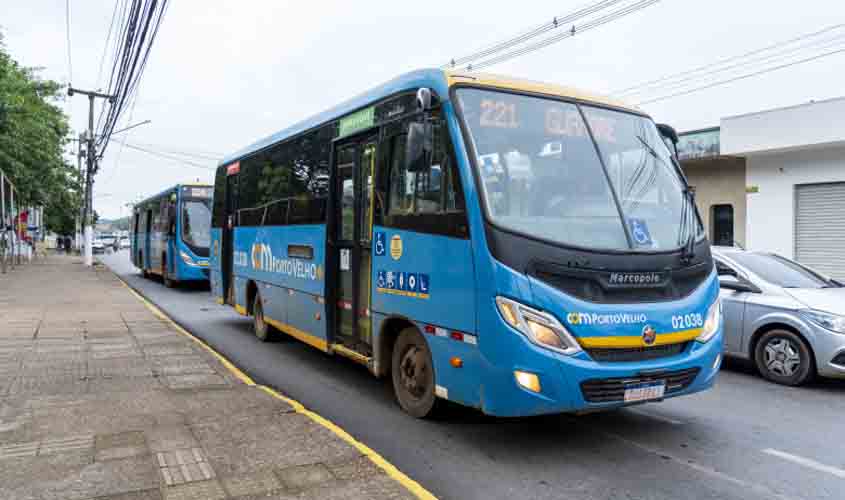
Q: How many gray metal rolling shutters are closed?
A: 1